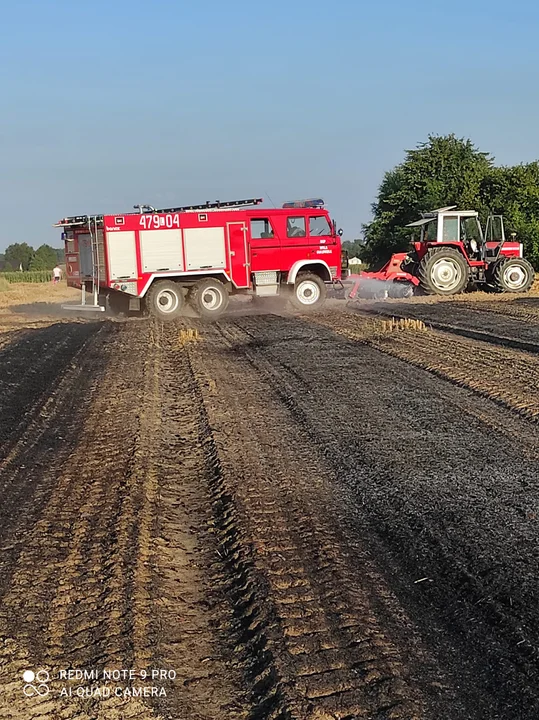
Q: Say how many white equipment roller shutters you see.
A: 3